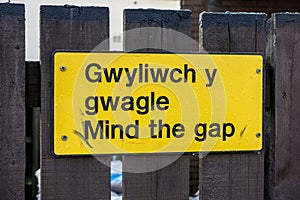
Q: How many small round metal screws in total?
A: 4